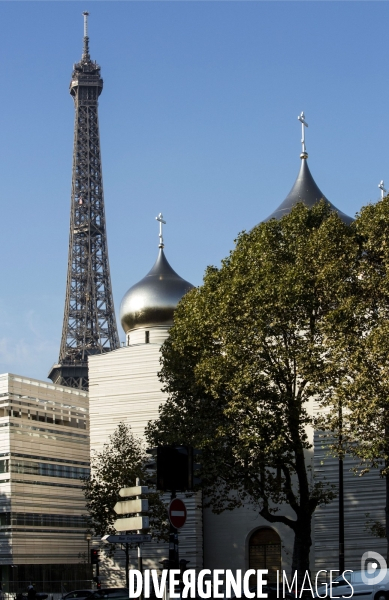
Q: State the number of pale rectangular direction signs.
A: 3